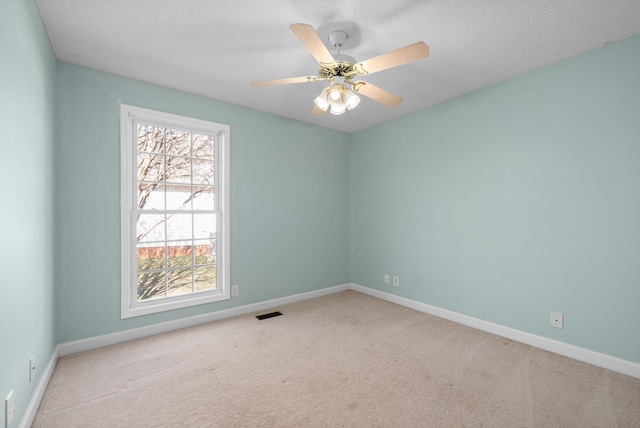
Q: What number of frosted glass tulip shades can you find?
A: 4